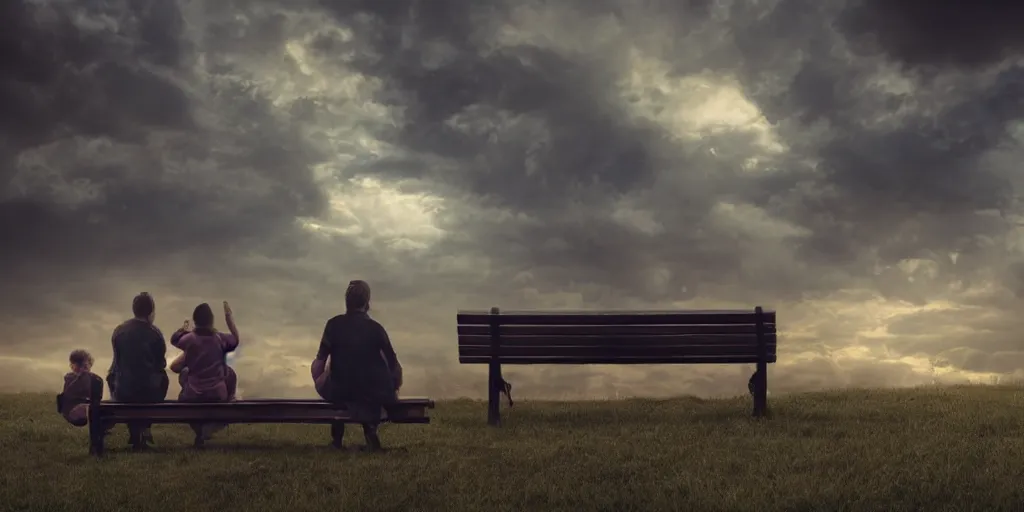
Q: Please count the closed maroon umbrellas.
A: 0